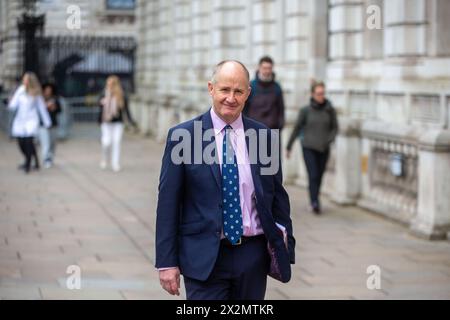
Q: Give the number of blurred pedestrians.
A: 5